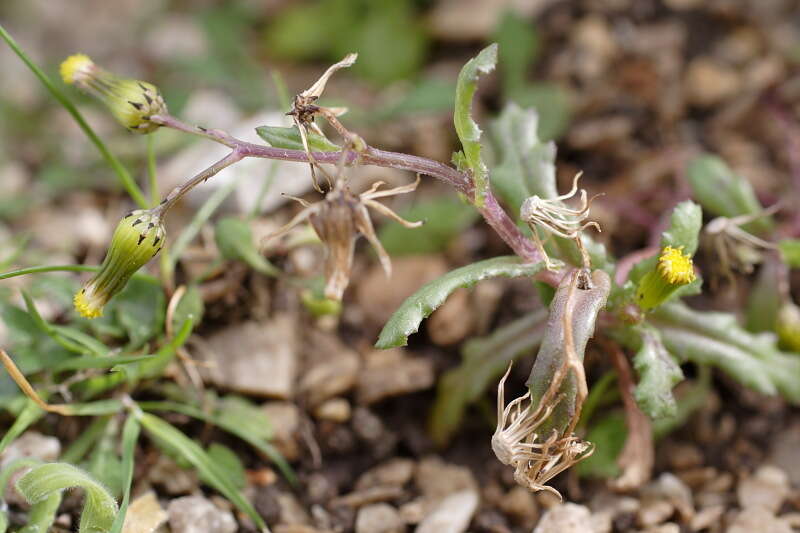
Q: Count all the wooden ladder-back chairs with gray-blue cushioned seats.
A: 0